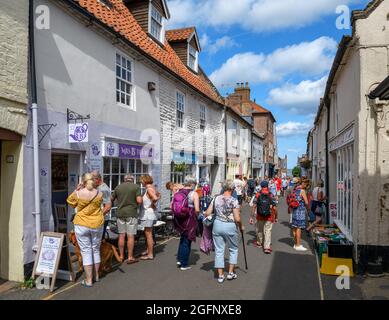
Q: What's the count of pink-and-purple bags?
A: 1